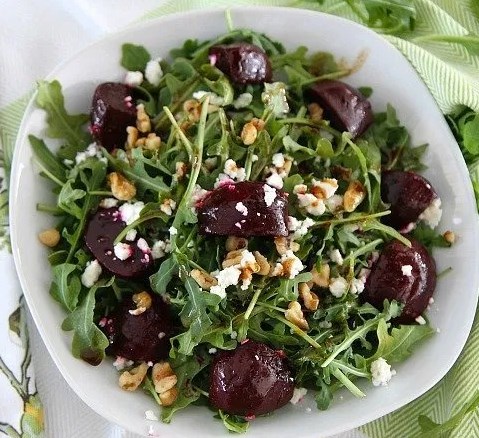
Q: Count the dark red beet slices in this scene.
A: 9